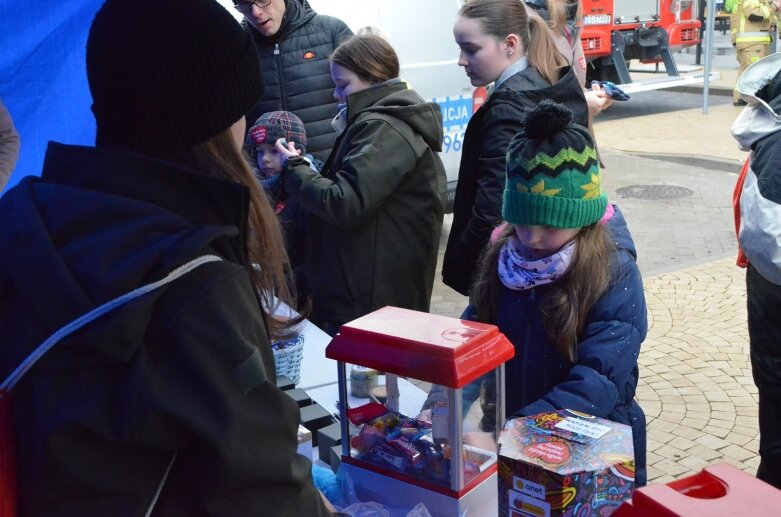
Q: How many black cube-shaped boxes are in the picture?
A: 5